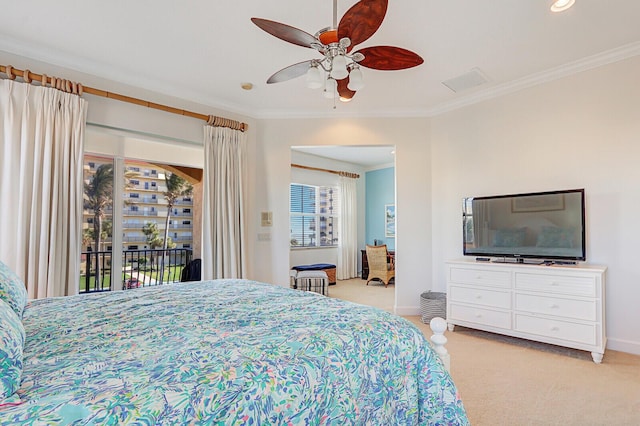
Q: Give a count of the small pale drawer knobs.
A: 6